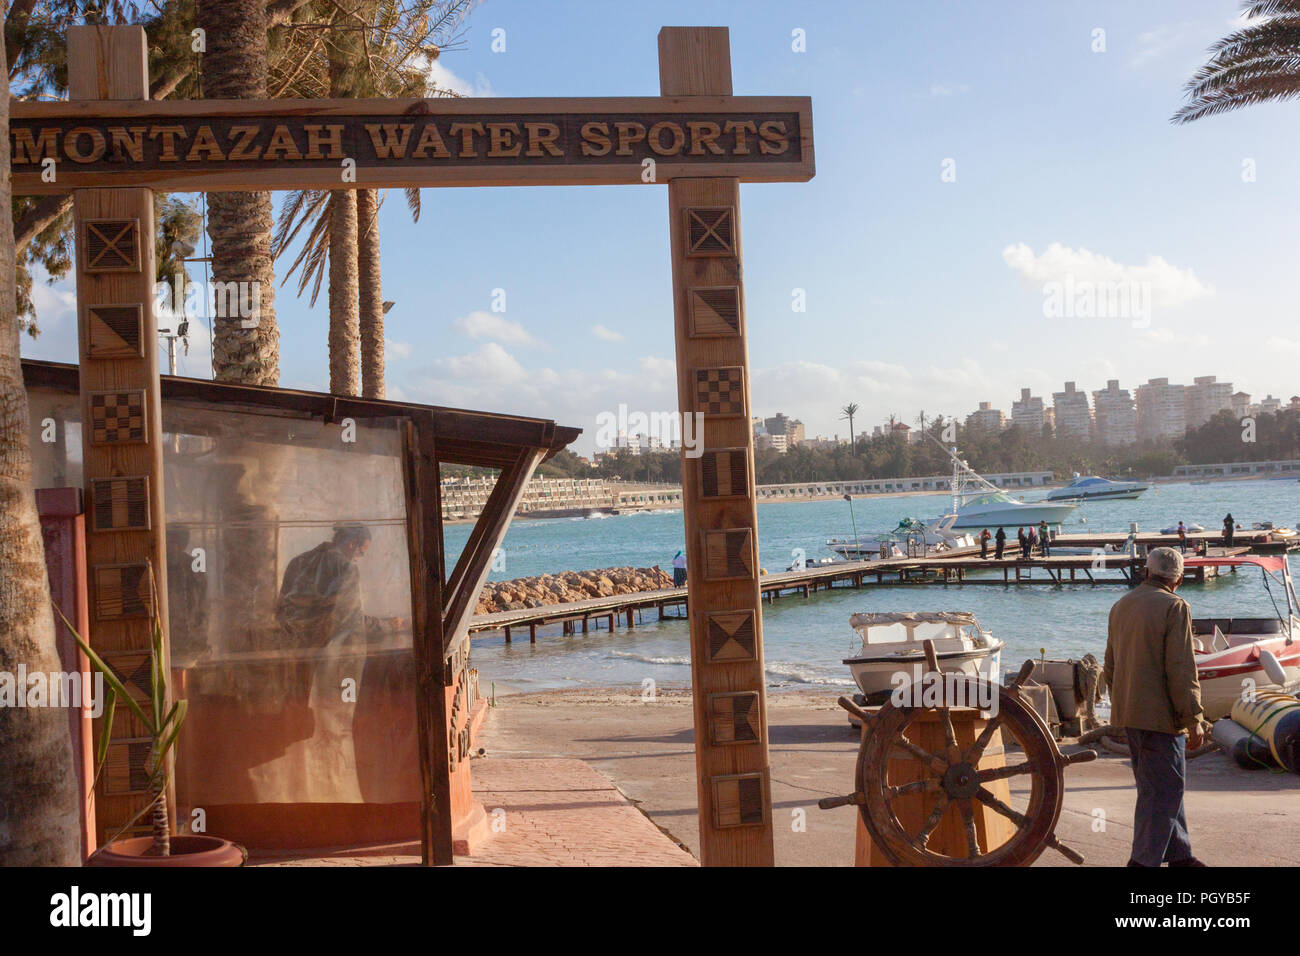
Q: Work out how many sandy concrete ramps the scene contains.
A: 1